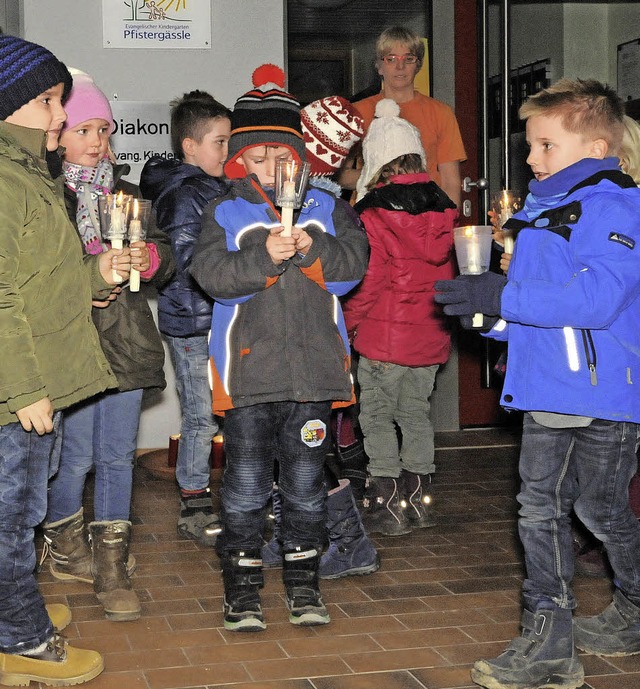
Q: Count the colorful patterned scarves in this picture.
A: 1